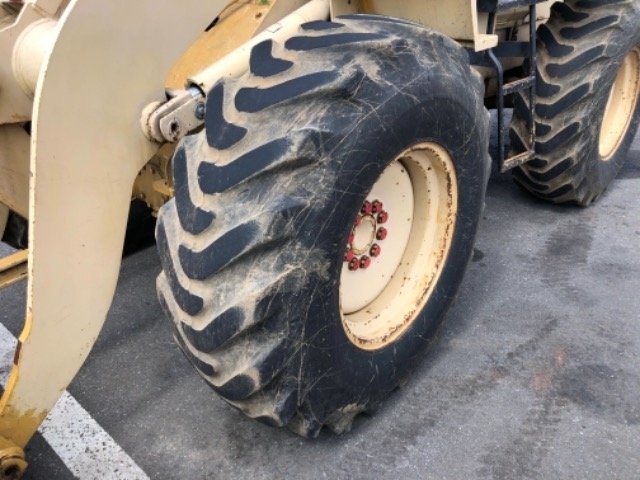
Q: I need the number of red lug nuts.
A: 10